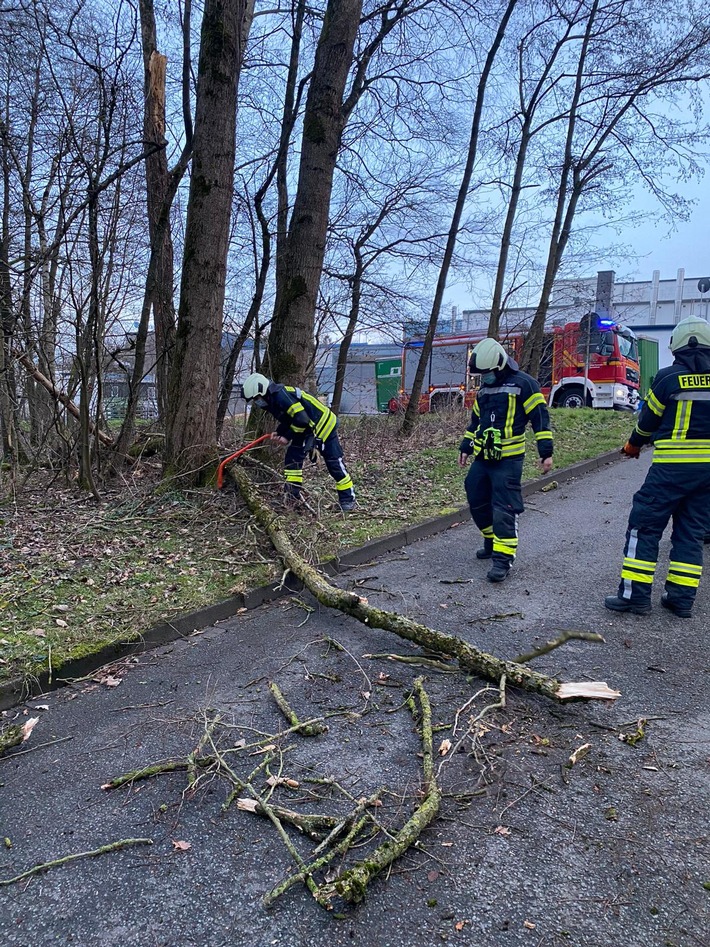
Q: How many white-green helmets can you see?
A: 3